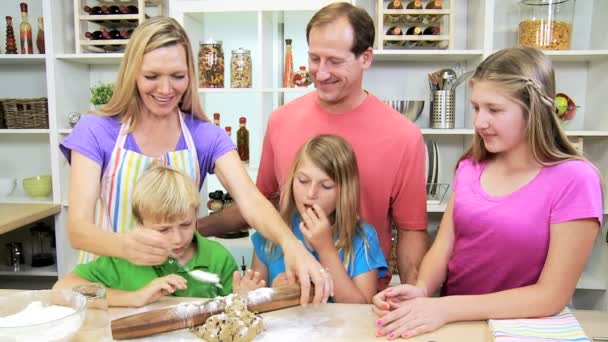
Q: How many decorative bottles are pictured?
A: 8